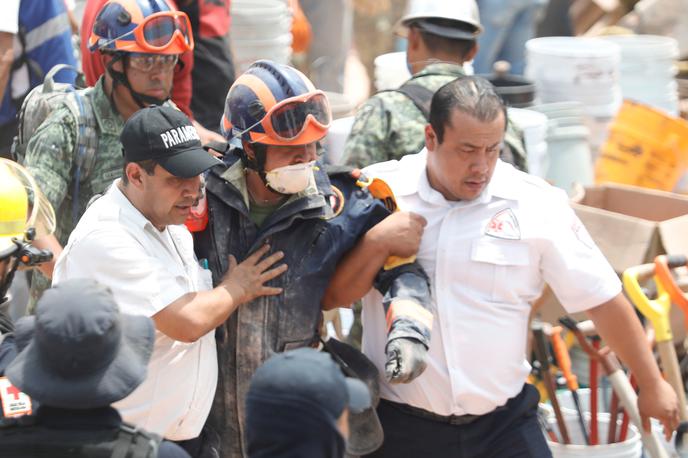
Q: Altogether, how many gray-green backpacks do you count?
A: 1